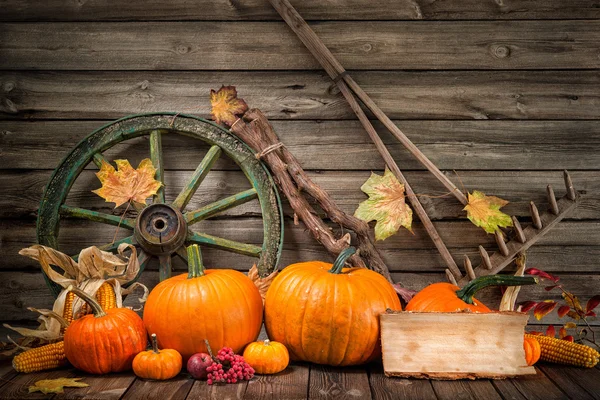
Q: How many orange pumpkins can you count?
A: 7